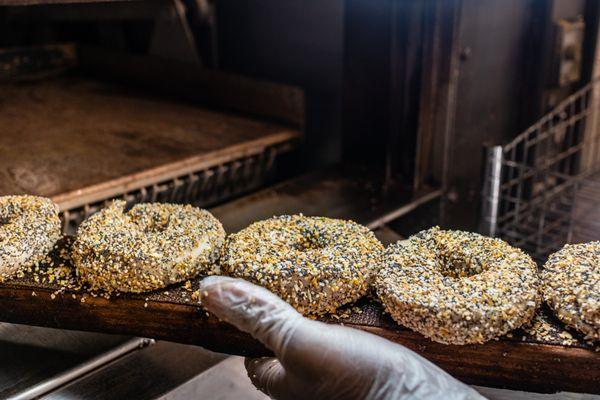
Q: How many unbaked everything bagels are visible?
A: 5